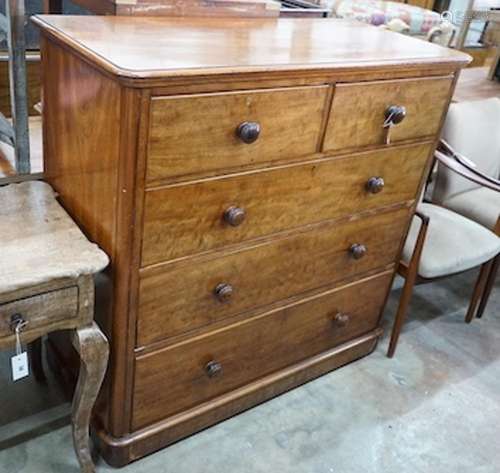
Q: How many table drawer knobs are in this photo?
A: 1